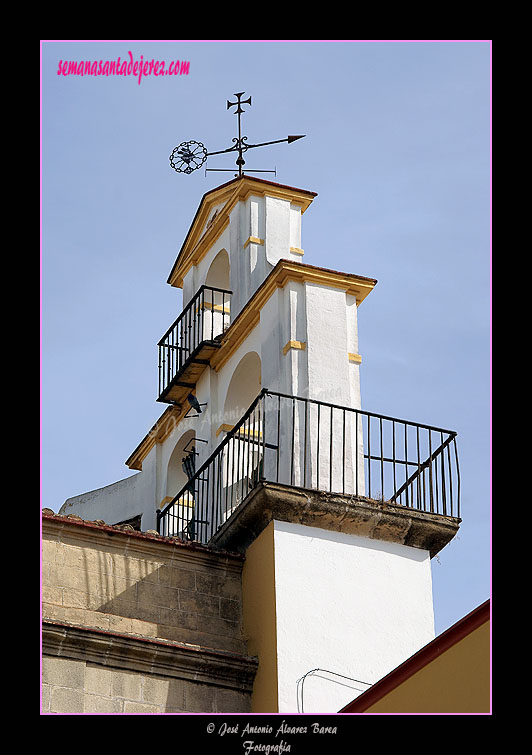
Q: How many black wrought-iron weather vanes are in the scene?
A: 1